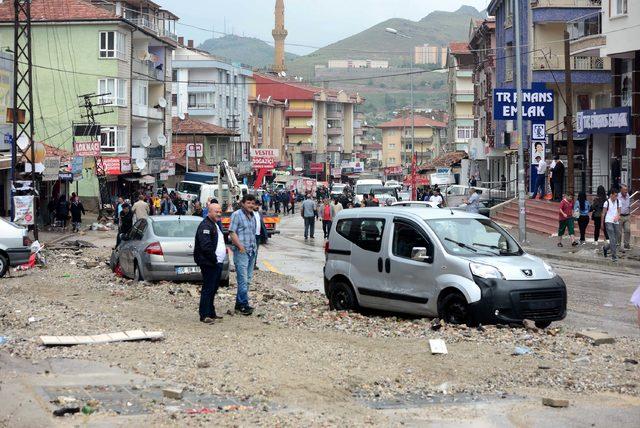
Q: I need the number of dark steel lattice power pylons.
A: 2